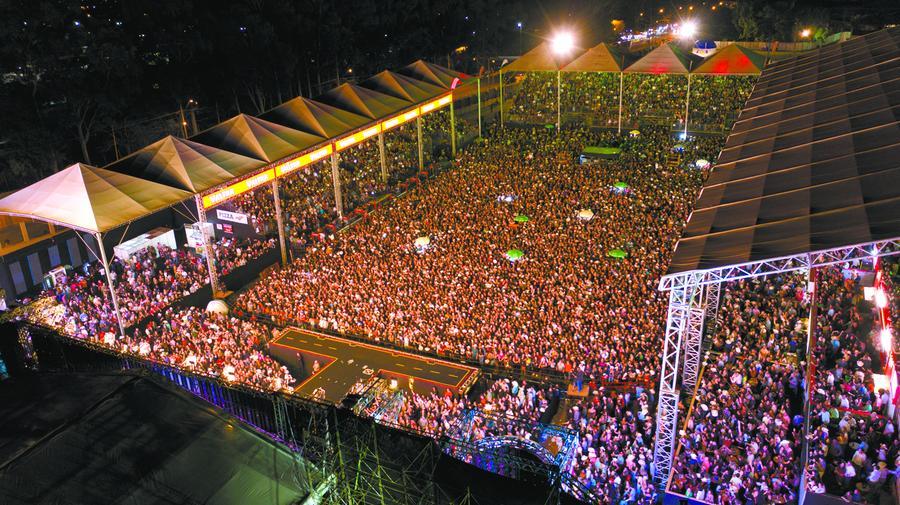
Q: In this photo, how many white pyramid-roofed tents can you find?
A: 11